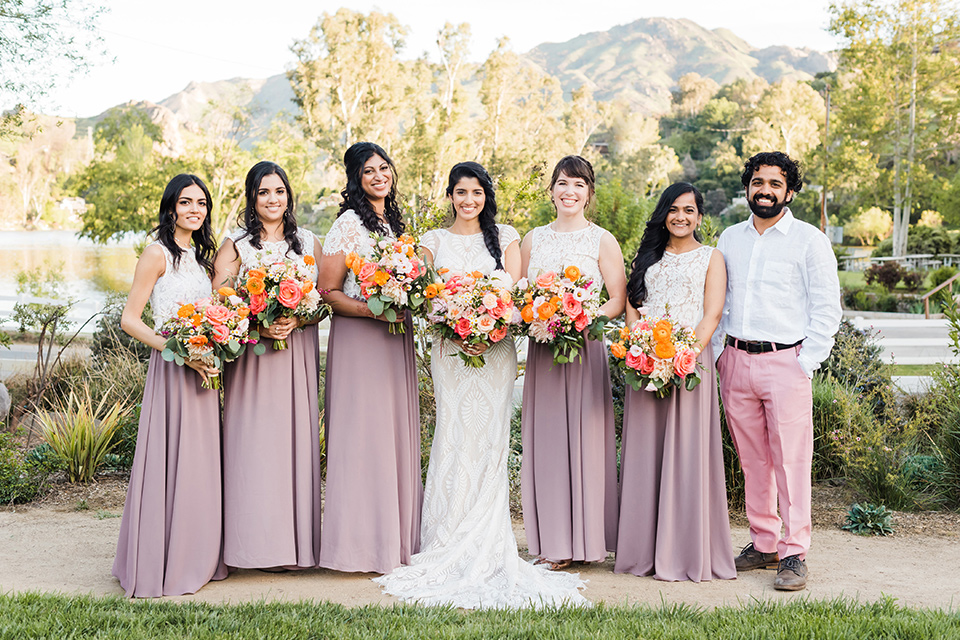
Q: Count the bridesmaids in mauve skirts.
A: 5